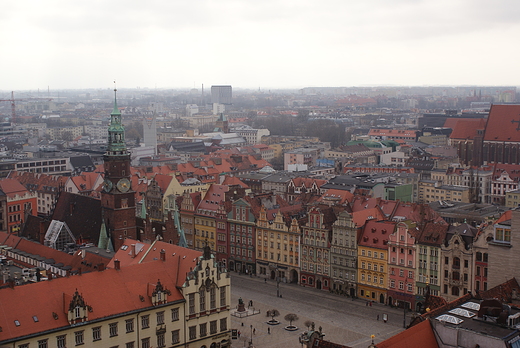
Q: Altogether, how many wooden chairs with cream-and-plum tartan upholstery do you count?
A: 0